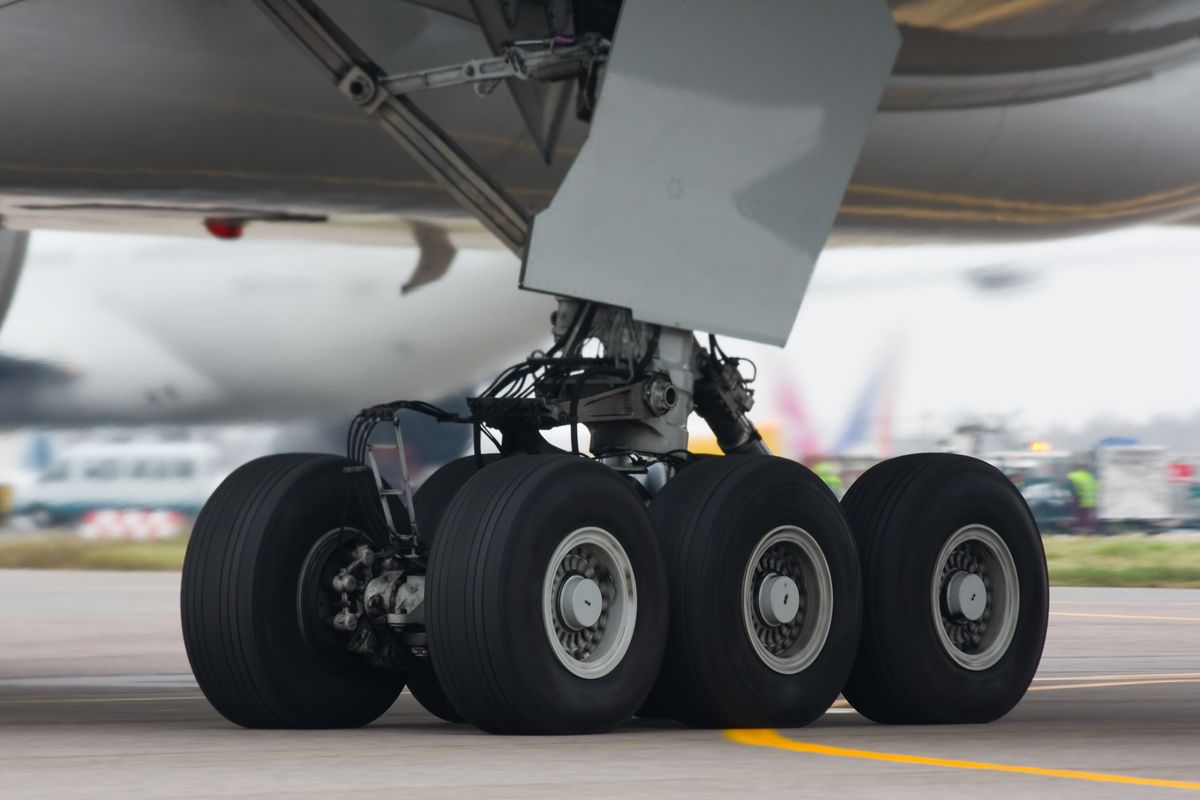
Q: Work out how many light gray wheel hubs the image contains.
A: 3